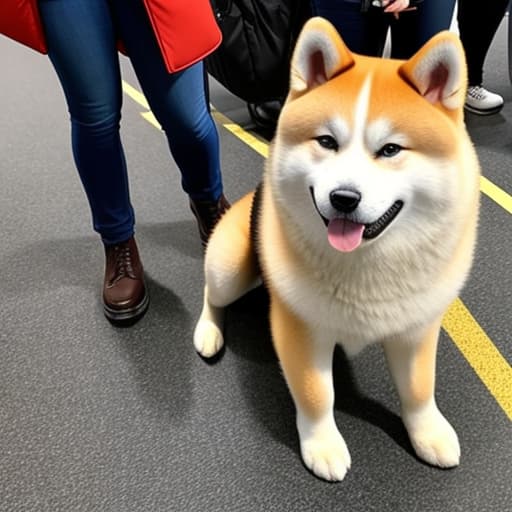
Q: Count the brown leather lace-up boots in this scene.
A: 2